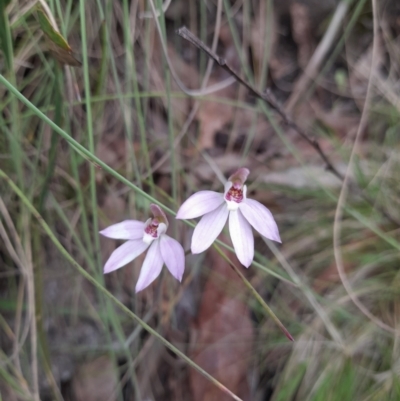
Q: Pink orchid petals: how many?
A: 8